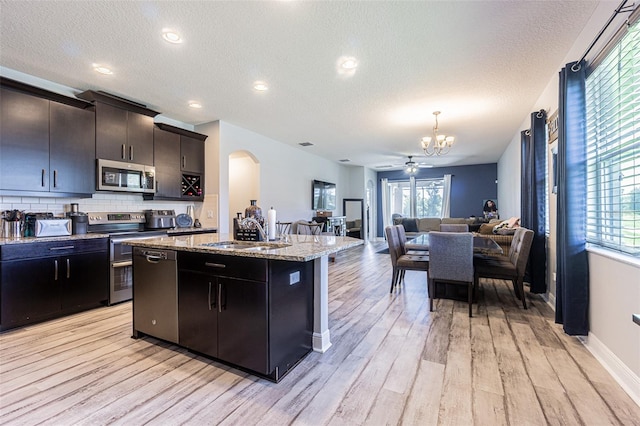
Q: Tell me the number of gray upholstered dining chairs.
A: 5